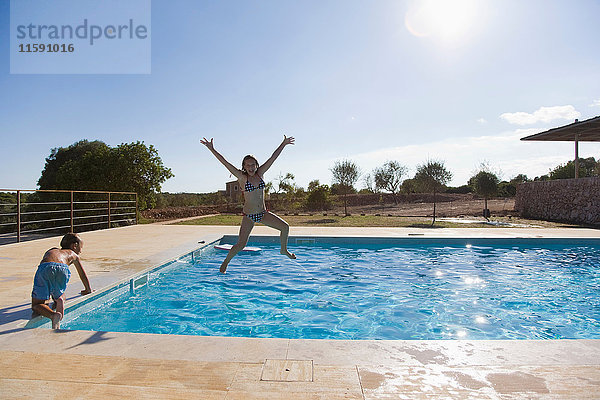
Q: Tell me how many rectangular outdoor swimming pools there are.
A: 1